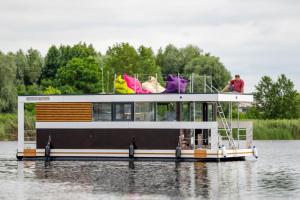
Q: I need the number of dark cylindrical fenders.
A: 3